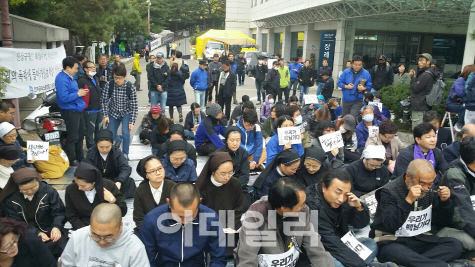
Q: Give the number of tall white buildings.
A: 1